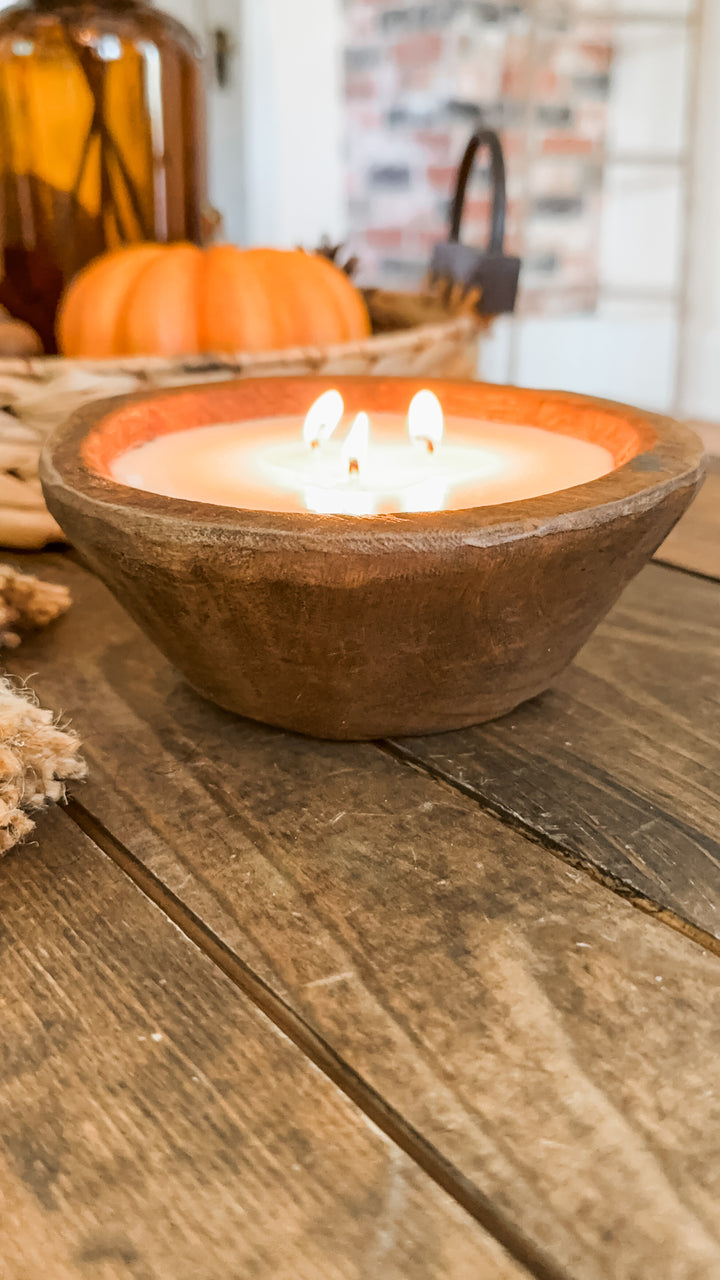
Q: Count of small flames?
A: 3